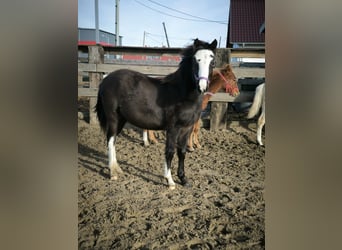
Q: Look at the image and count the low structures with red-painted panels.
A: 1